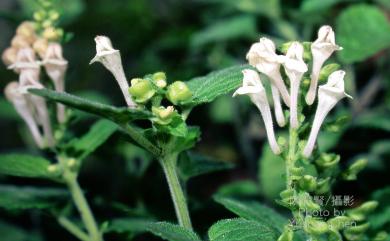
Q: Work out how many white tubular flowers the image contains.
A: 11